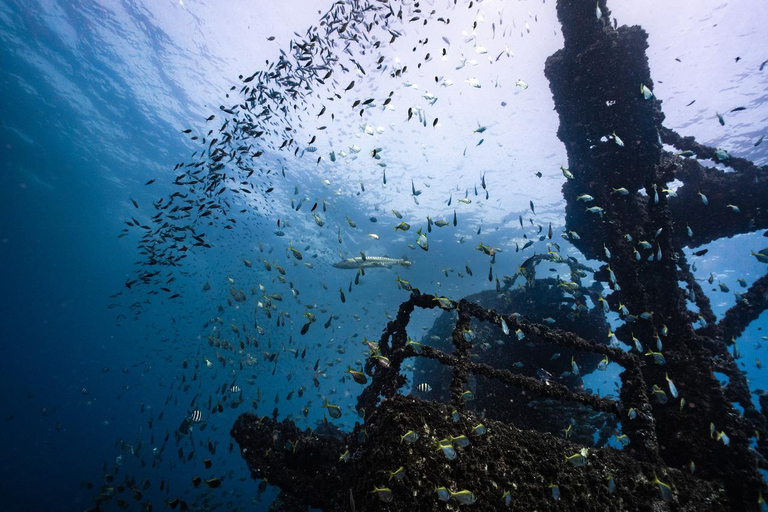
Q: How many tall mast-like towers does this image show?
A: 1